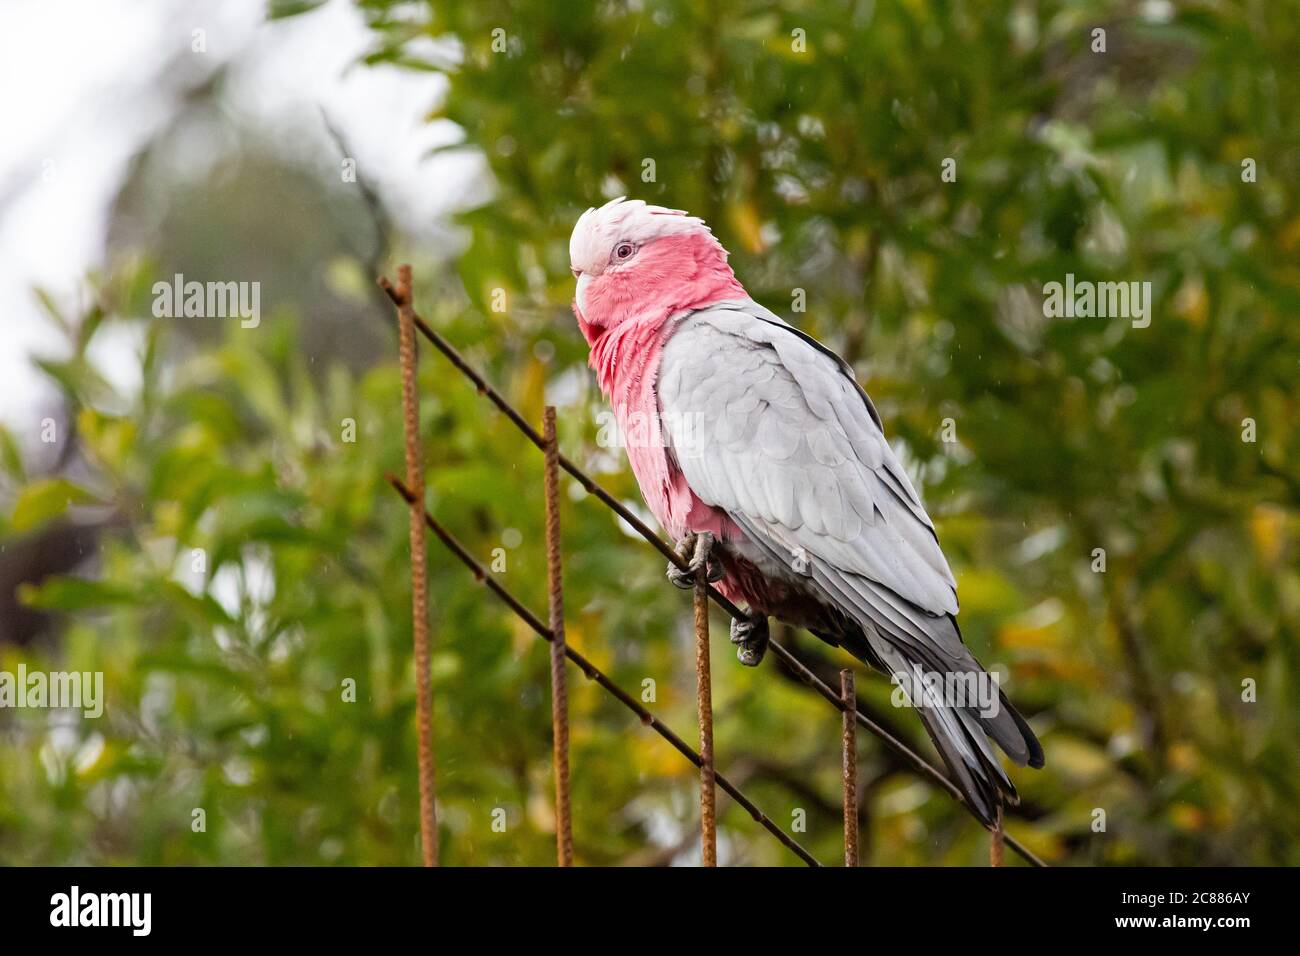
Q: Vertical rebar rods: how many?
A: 5